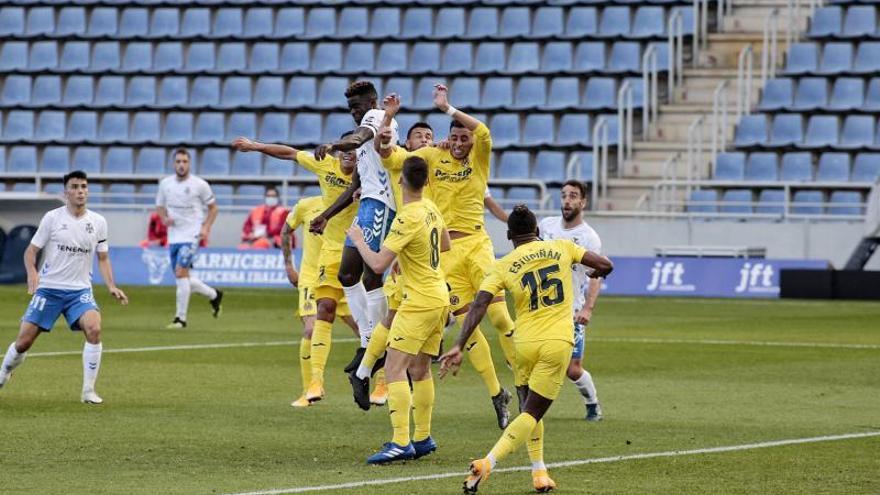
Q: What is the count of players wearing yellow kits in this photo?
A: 6